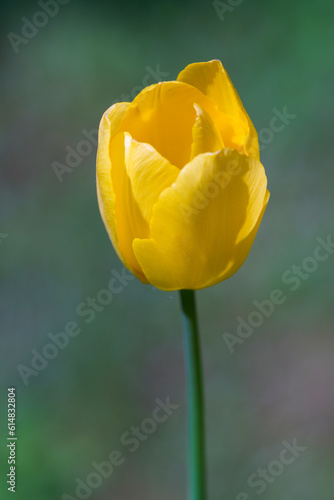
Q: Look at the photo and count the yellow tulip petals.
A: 6